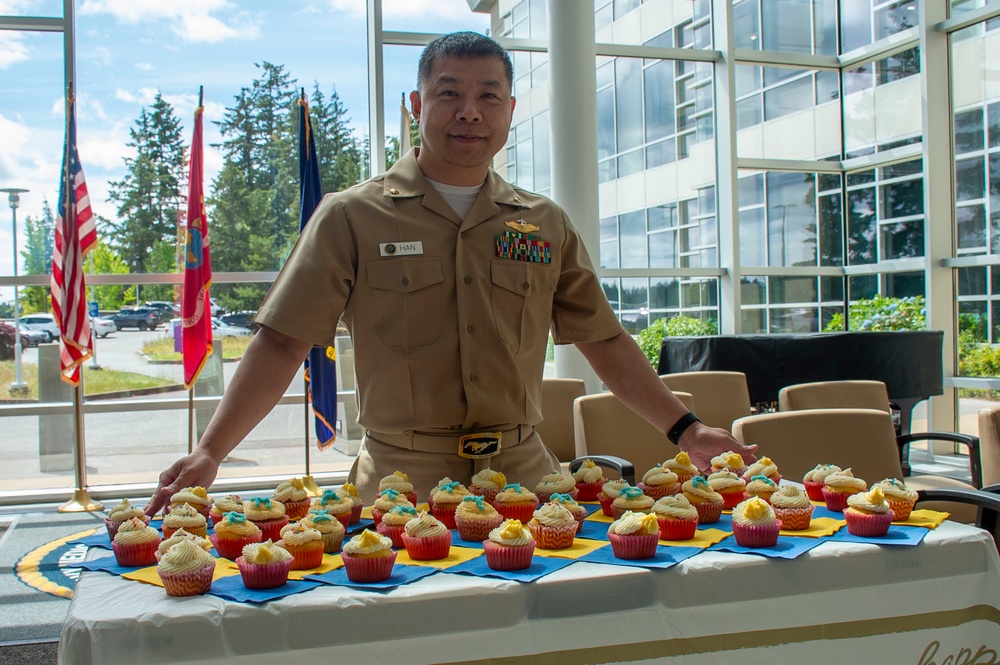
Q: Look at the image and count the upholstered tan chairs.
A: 6